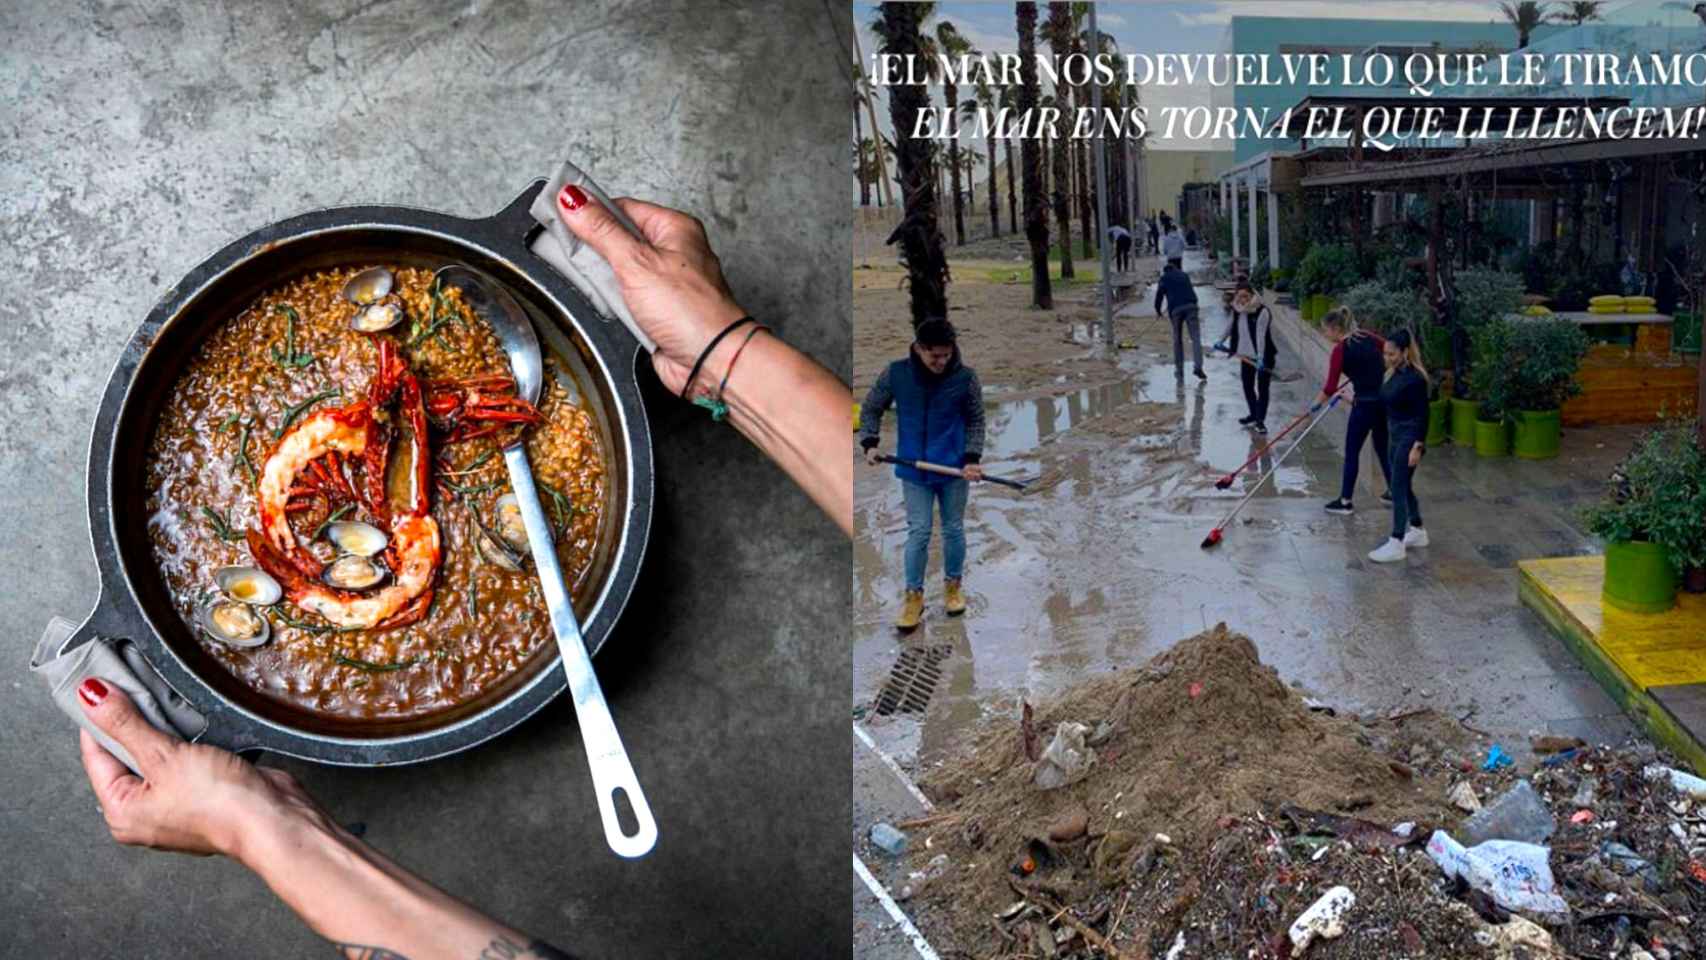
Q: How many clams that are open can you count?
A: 4